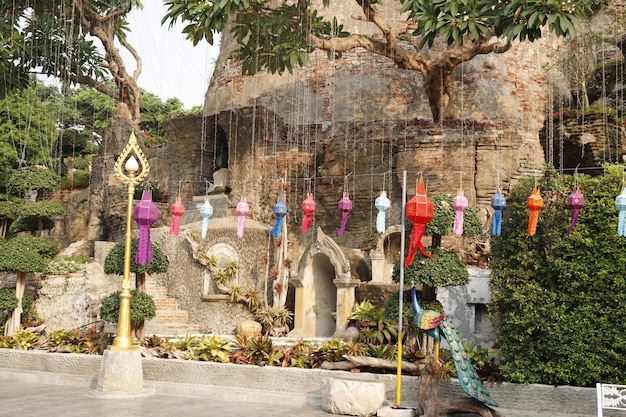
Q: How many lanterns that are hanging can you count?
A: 14